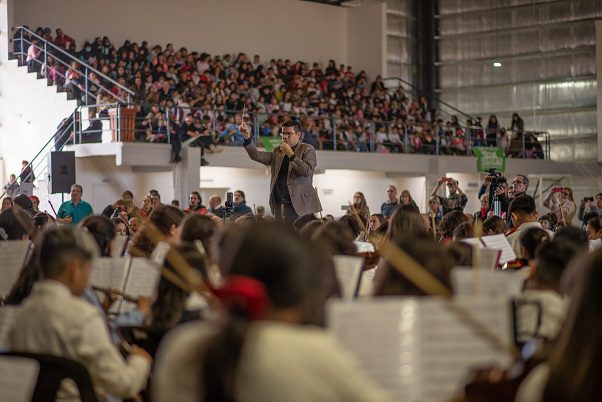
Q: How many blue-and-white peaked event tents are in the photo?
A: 0